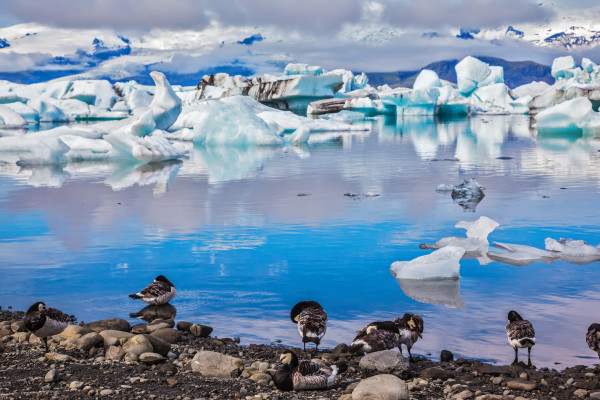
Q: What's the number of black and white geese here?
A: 8